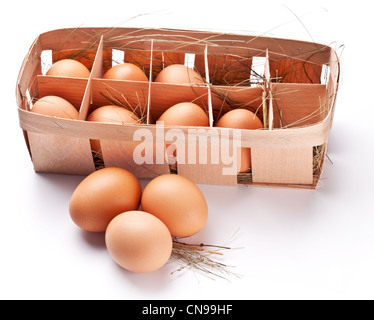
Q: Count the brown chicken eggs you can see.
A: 10